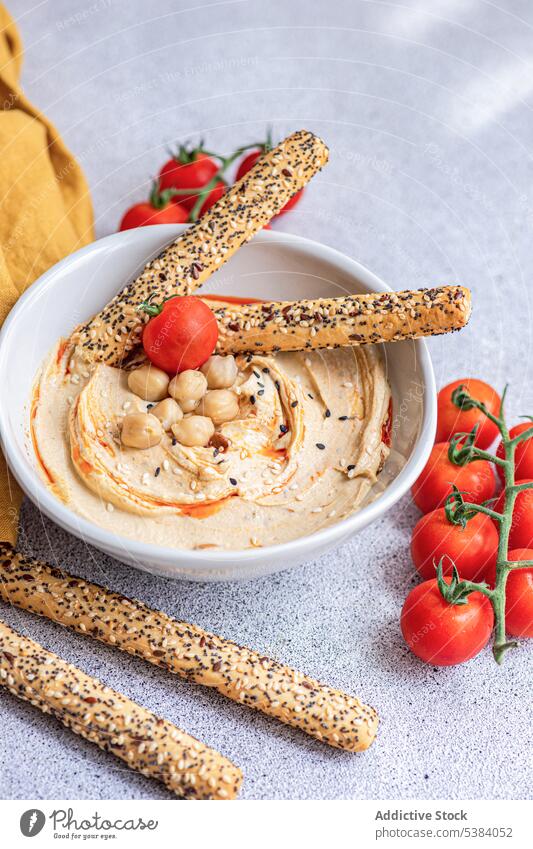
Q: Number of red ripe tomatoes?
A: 12